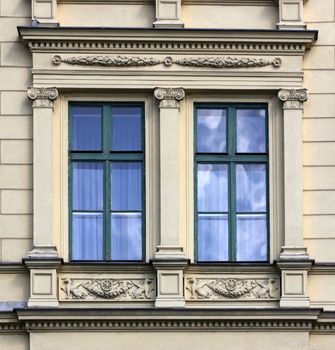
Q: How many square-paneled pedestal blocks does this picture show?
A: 6